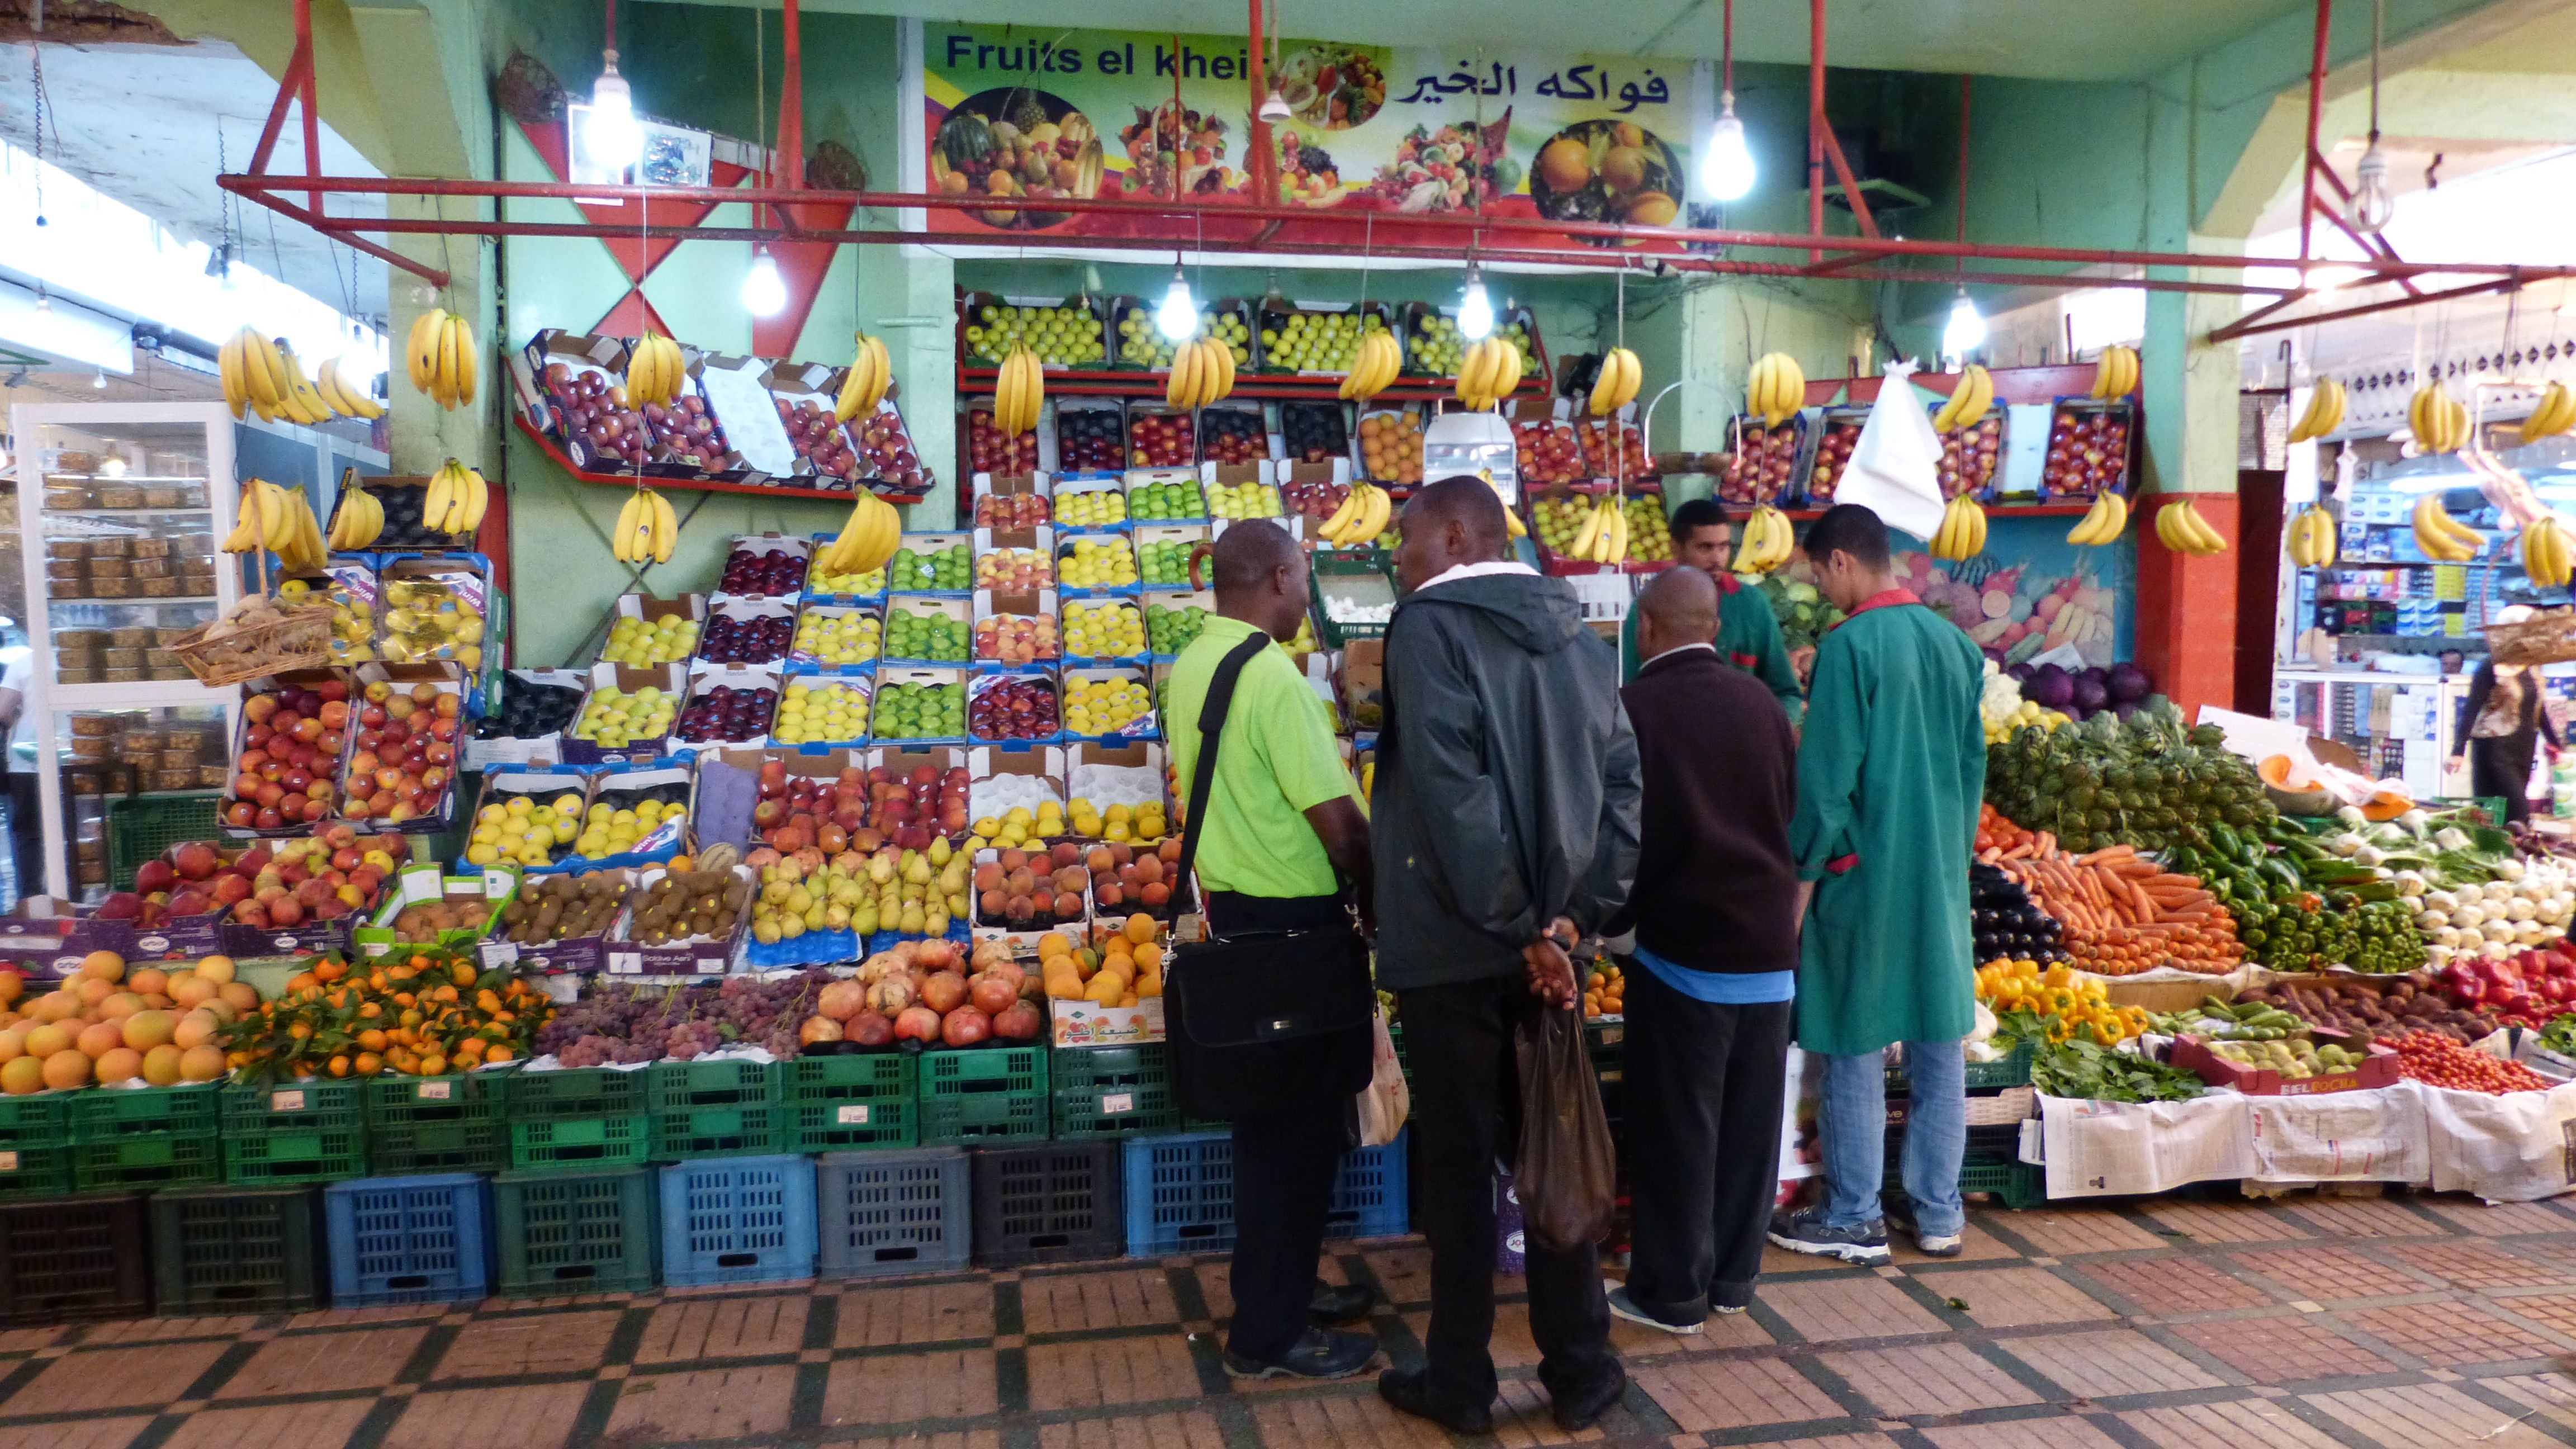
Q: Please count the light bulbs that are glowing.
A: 6